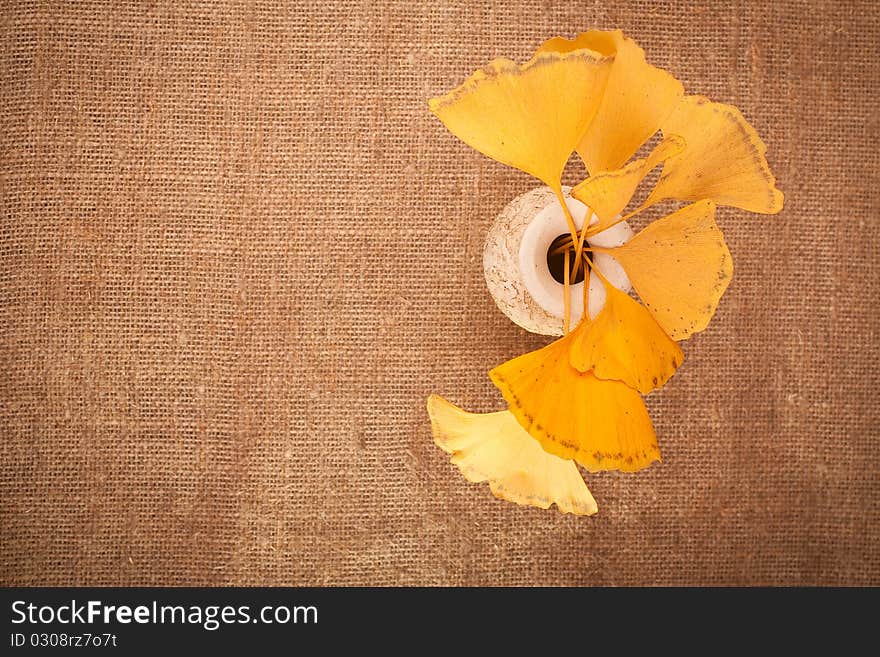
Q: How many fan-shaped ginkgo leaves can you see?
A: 8